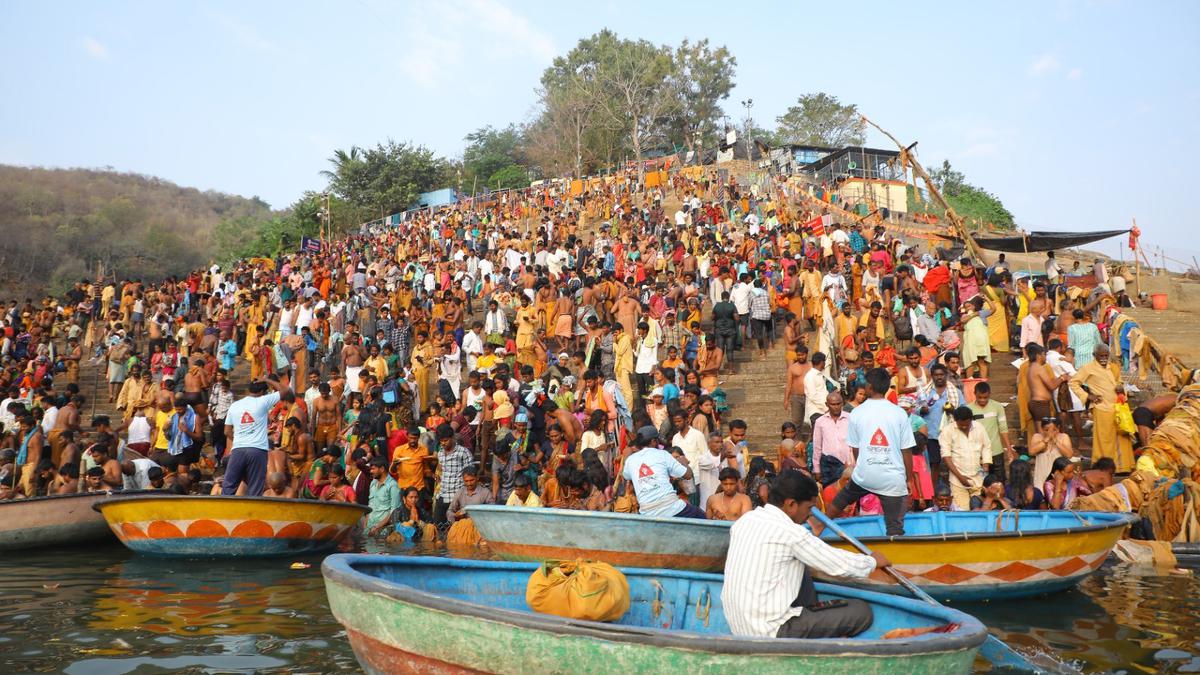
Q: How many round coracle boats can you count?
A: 5